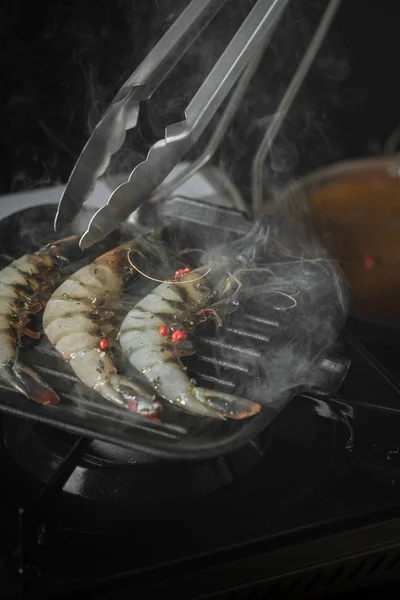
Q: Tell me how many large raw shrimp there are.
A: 3